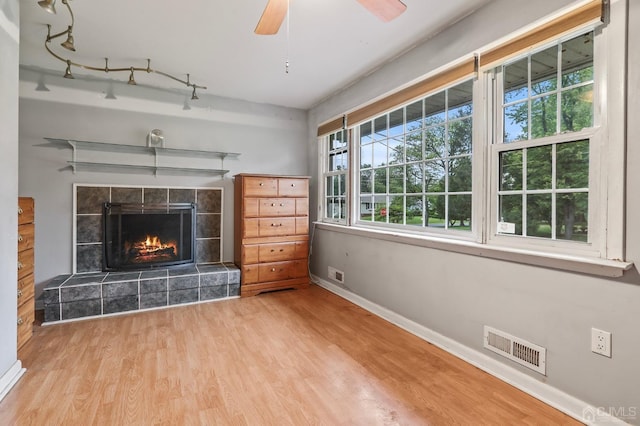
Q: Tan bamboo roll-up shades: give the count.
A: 3